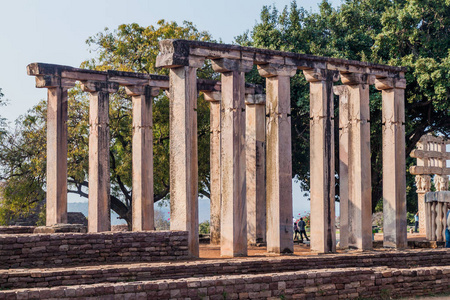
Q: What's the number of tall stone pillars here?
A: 12